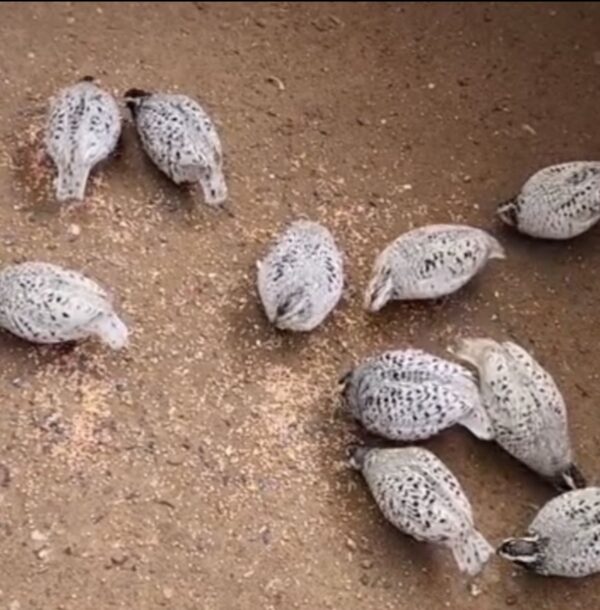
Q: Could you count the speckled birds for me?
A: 10